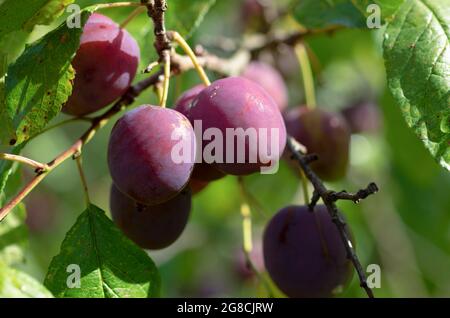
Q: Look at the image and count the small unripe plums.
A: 0